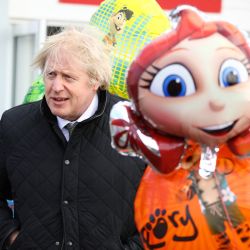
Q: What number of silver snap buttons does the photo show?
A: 4